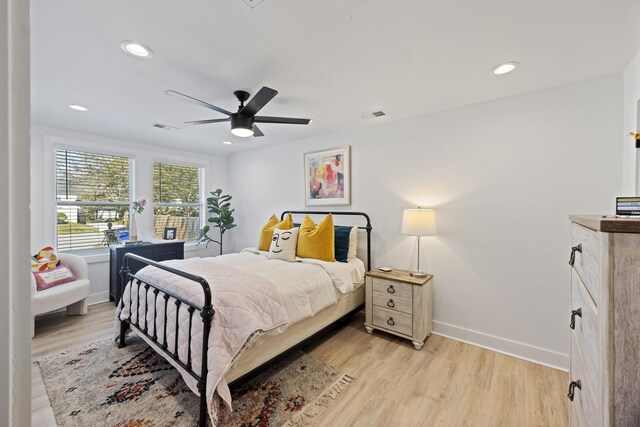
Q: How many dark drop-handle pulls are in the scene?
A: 6